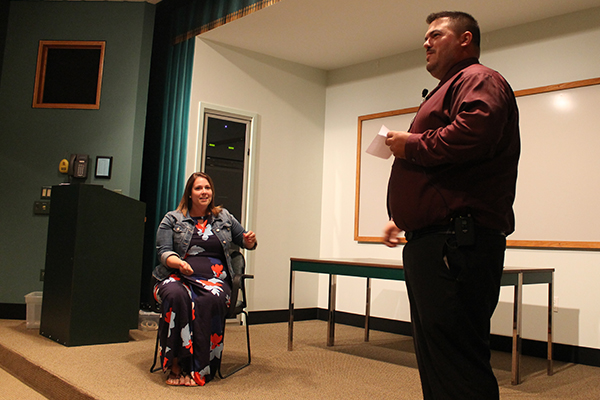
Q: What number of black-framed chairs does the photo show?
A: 1